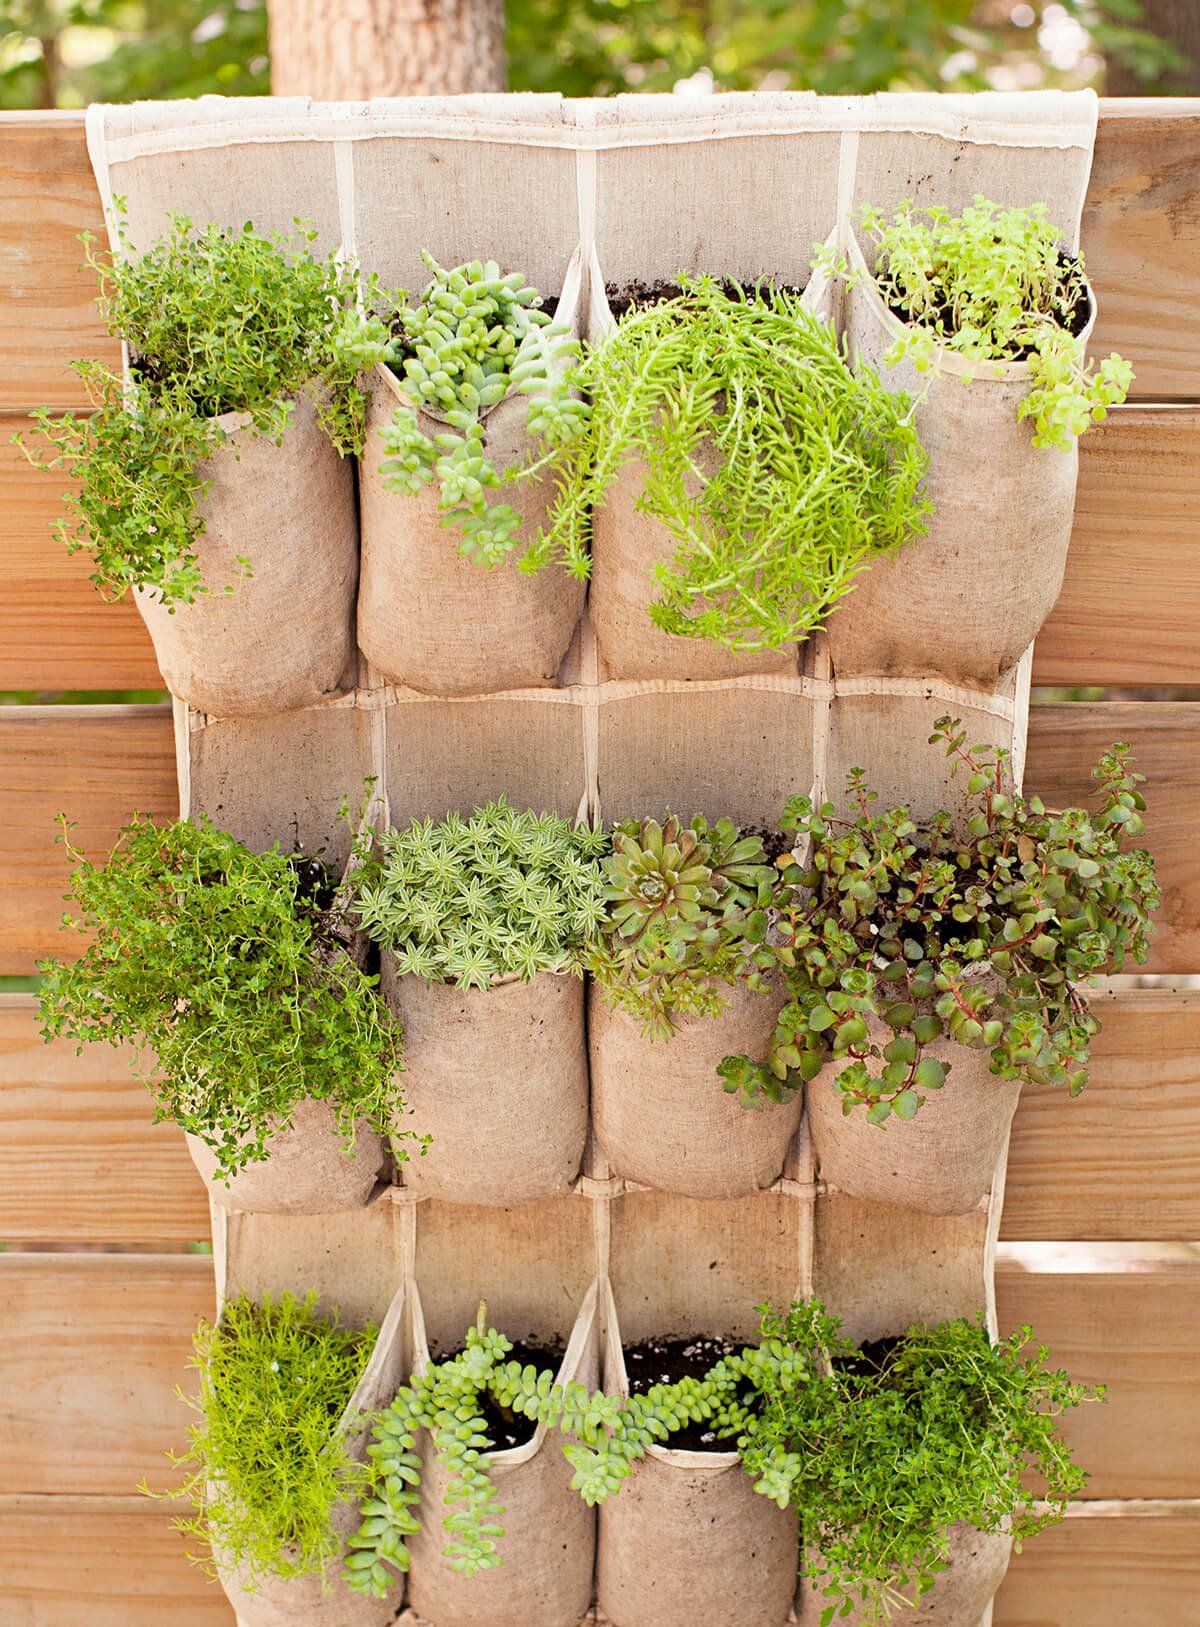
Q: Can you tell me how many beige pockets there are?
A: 12